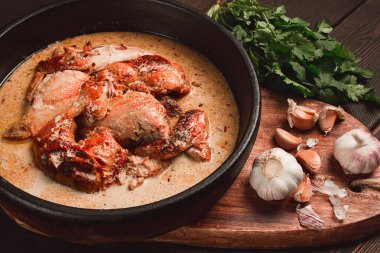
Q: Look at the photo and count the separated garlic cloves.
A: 5